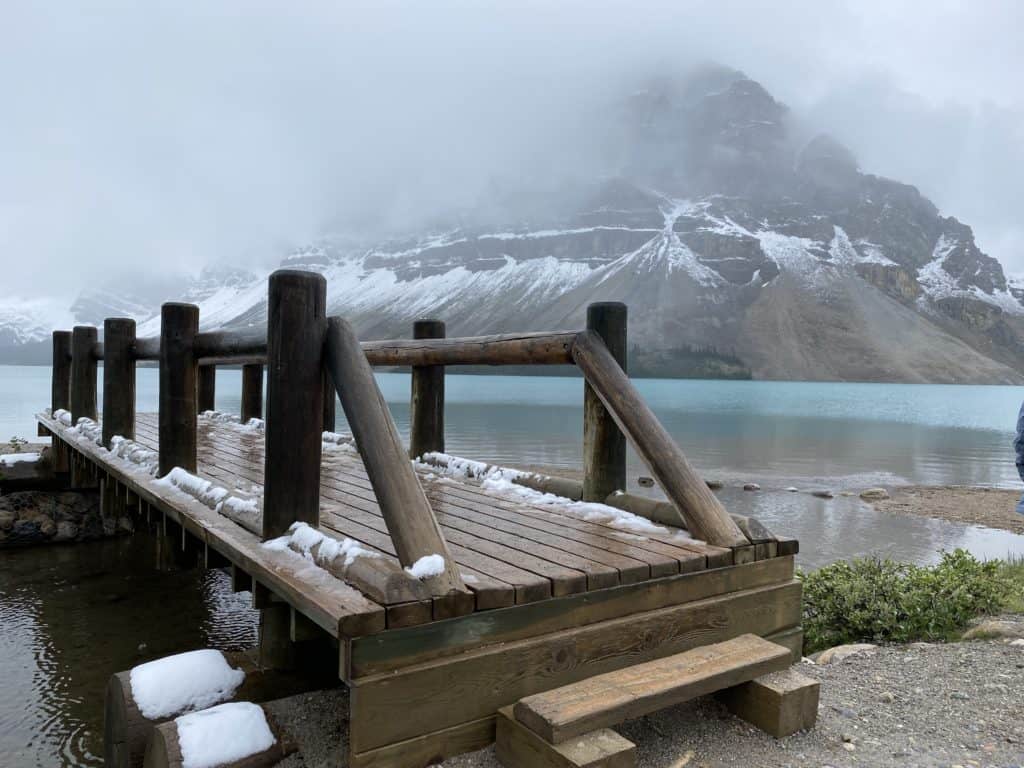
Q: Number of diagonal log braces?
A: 2